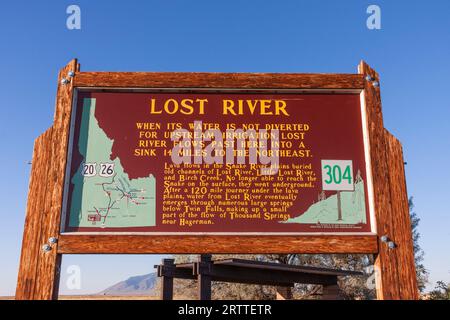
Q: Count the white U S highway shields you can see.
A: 2